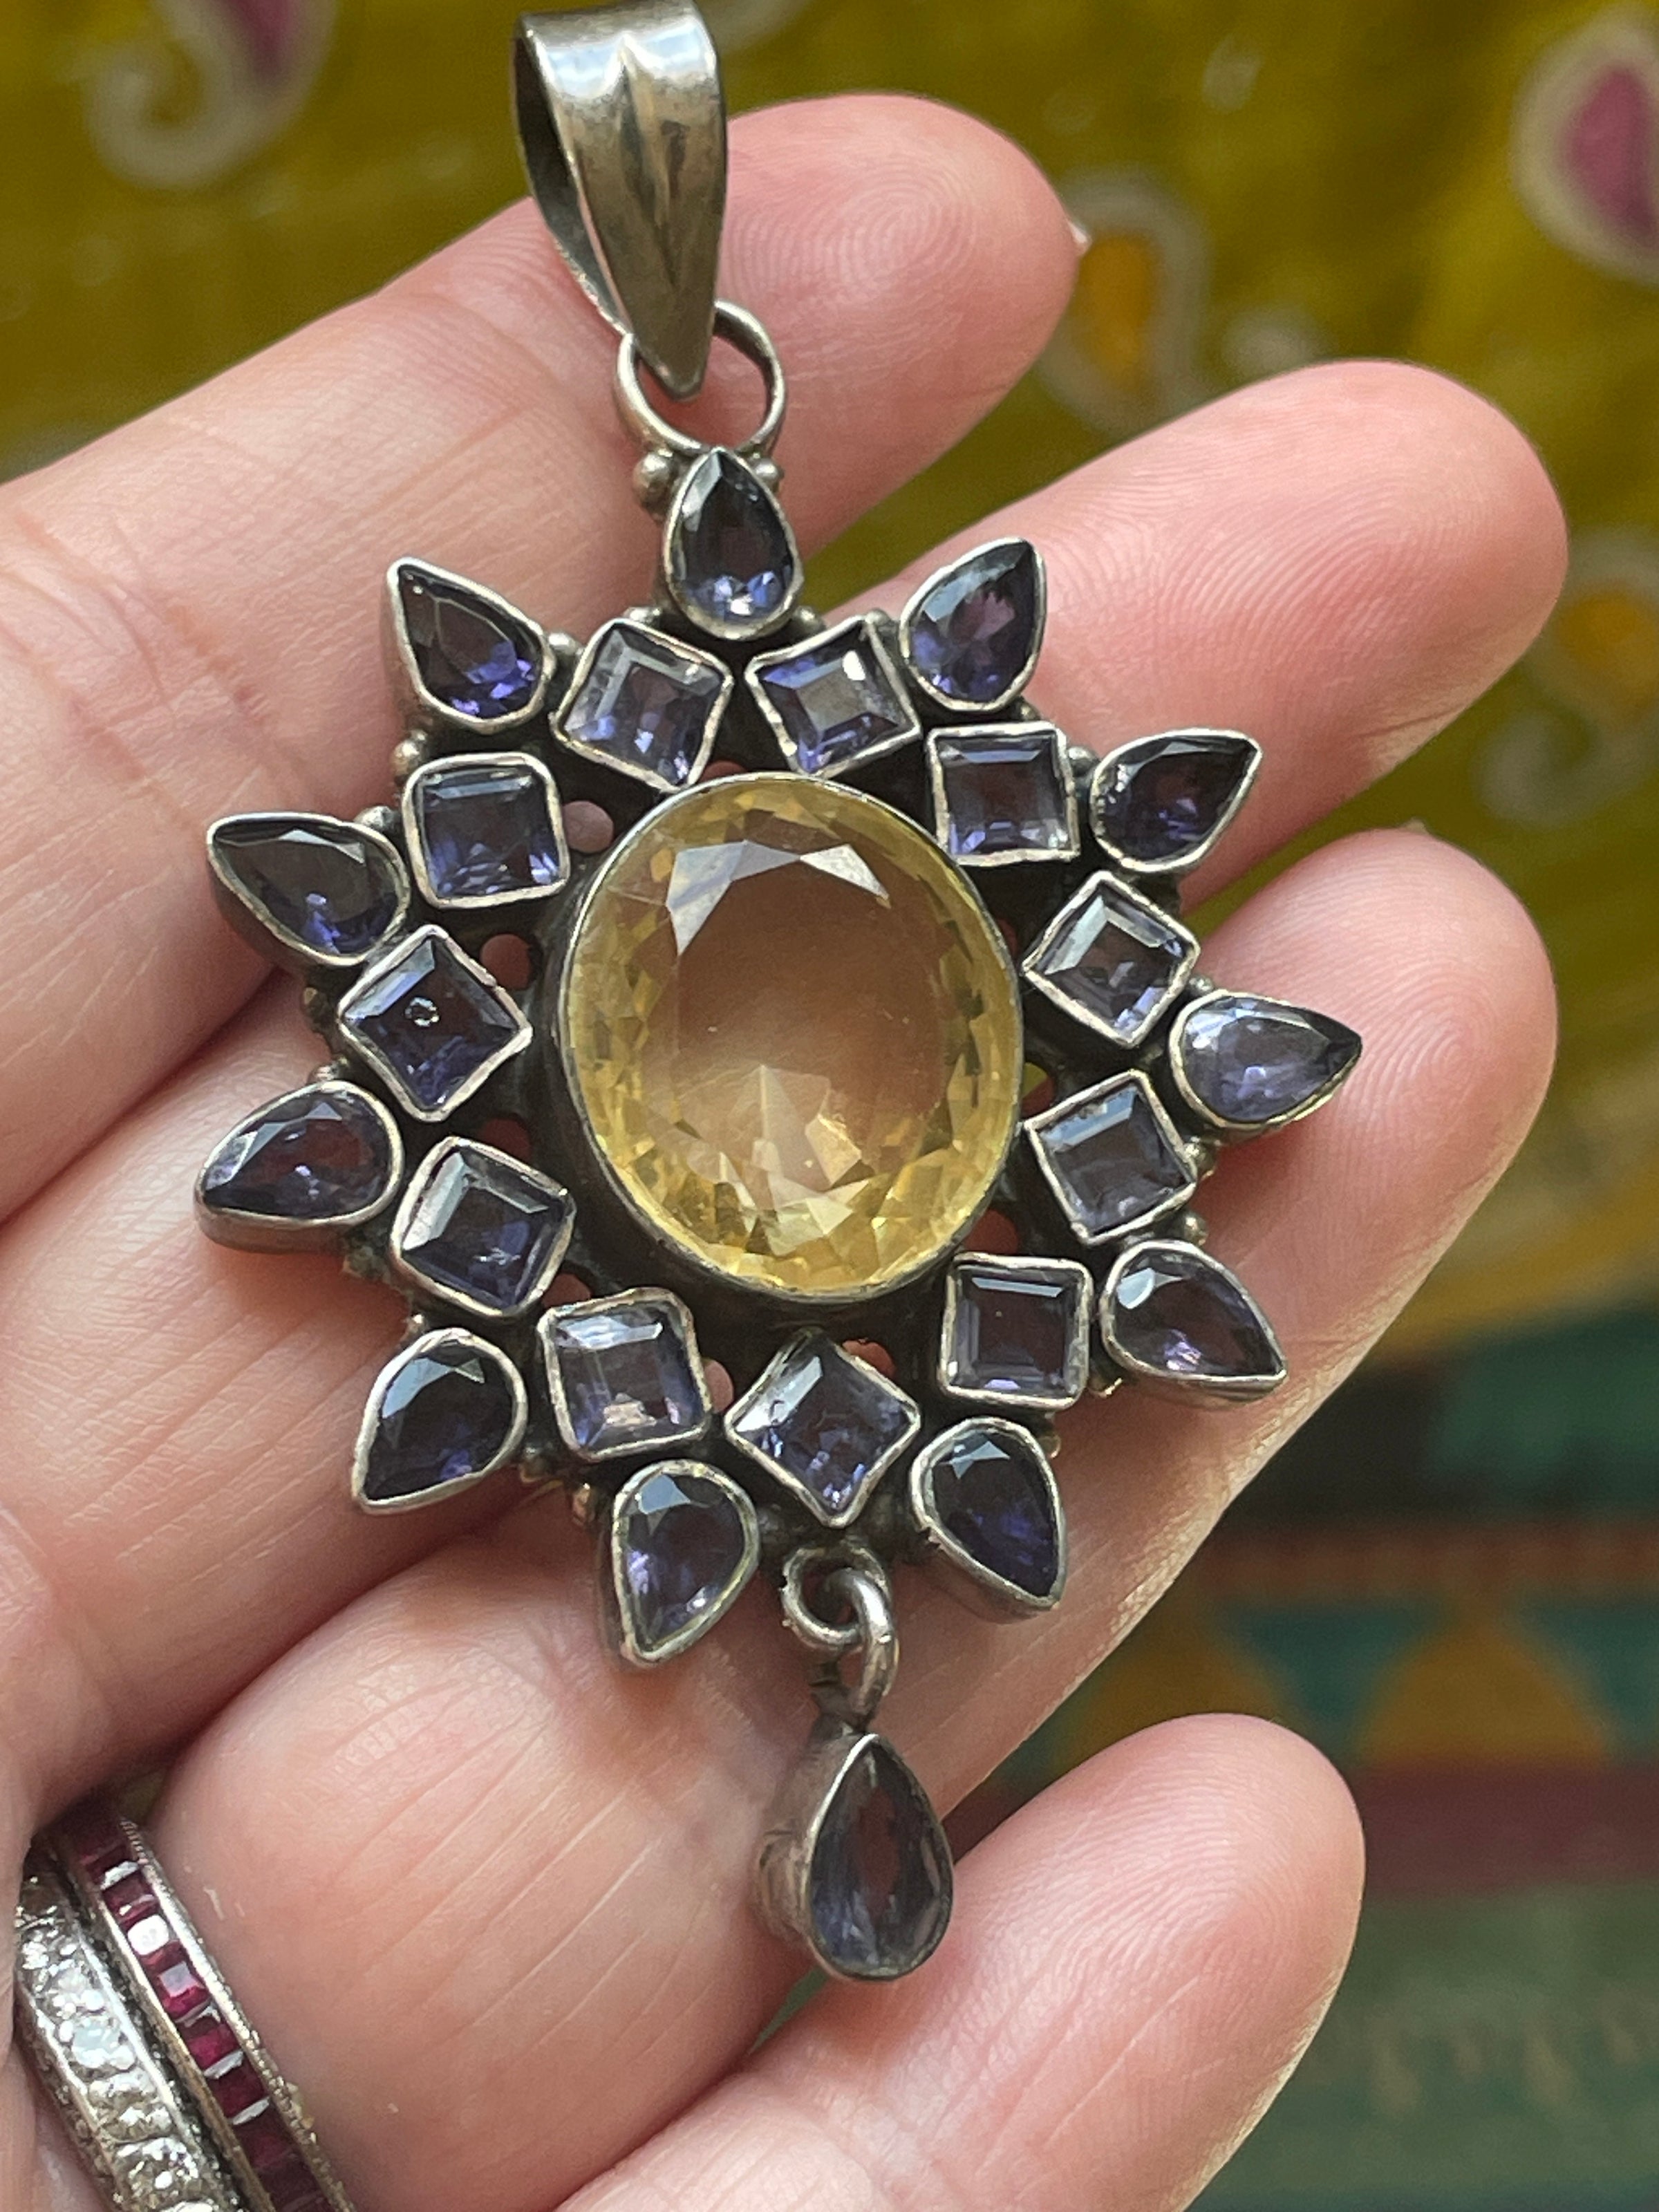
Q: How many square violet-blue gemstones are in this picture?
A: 11